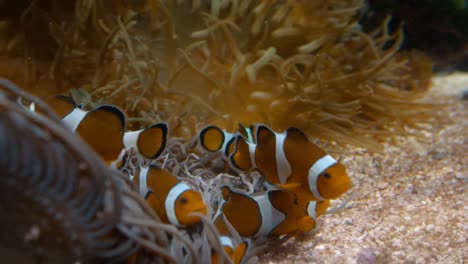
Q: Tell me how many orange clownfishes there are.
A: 6